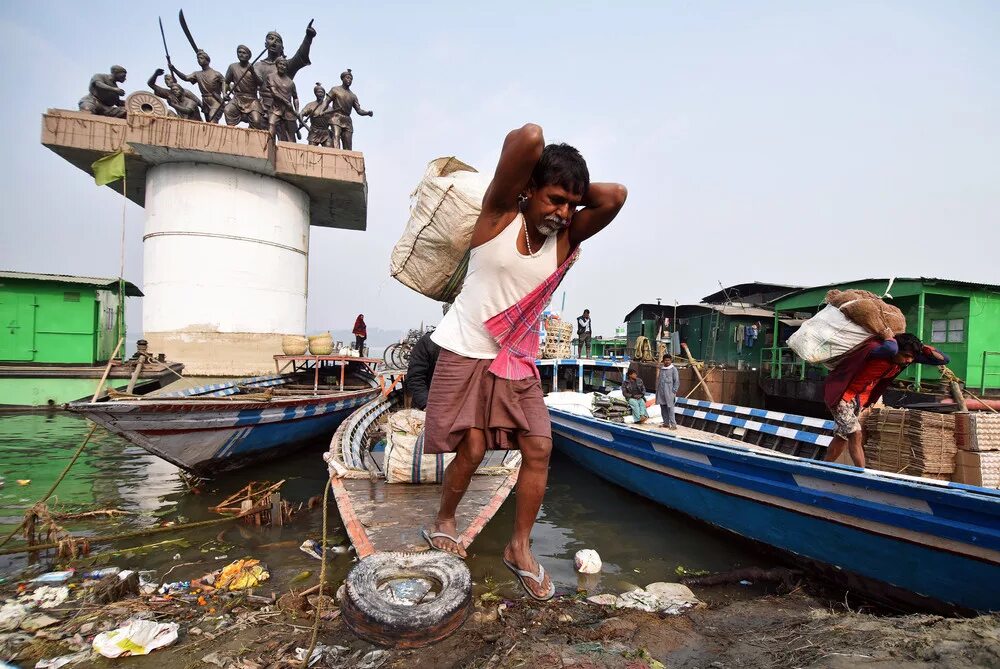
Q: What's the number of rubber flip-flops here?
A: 2